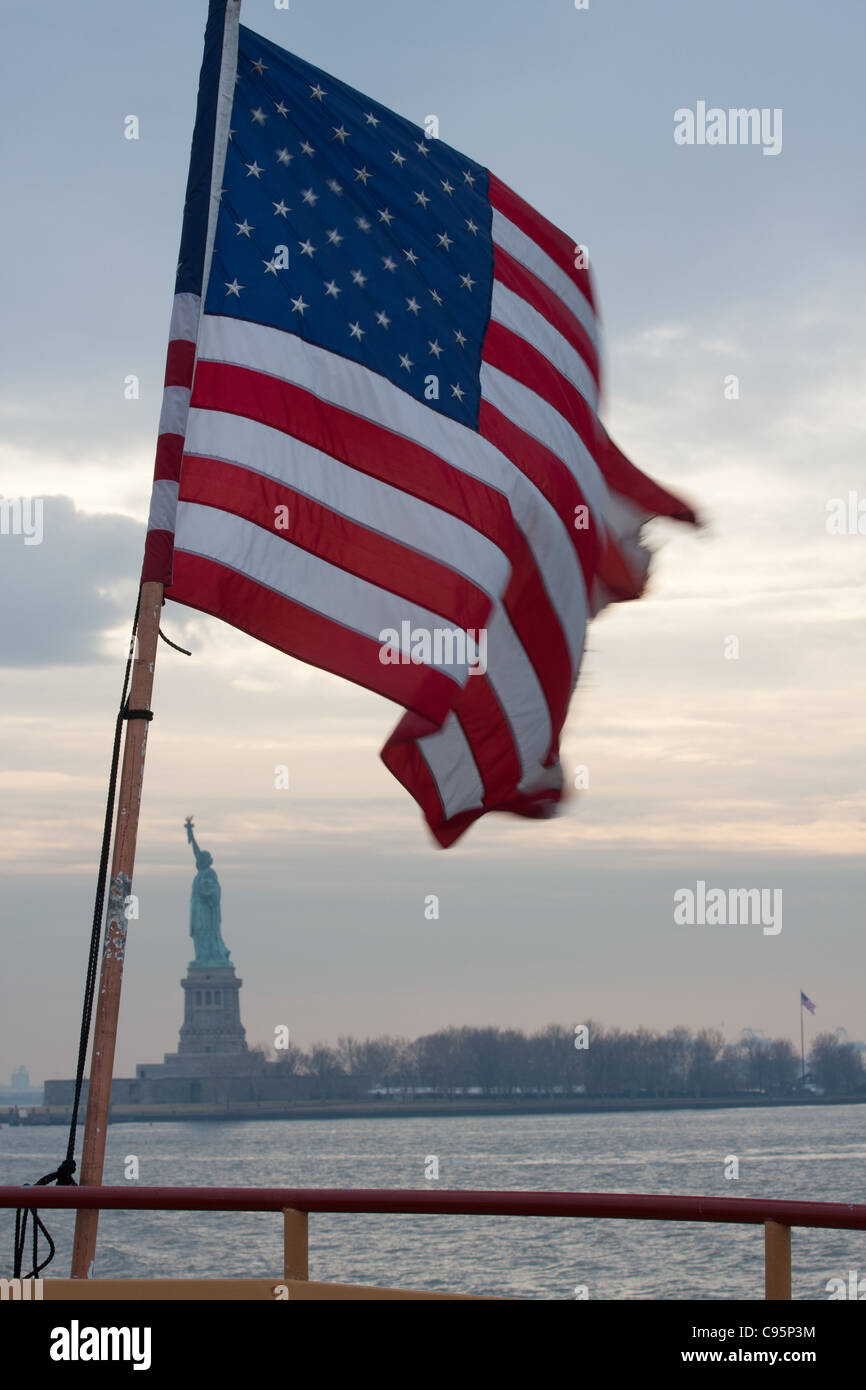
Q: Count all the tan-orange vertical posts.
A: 2